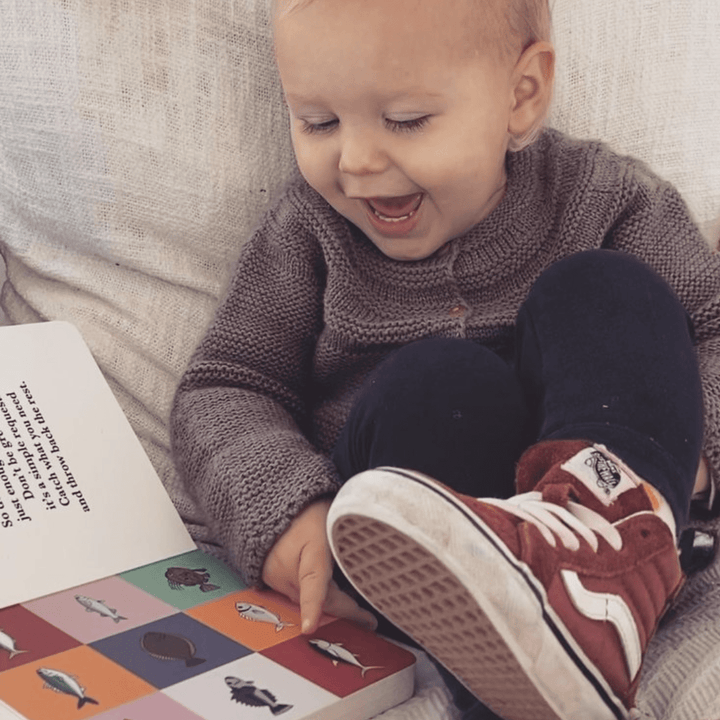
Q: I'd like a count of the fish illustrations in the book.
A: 8